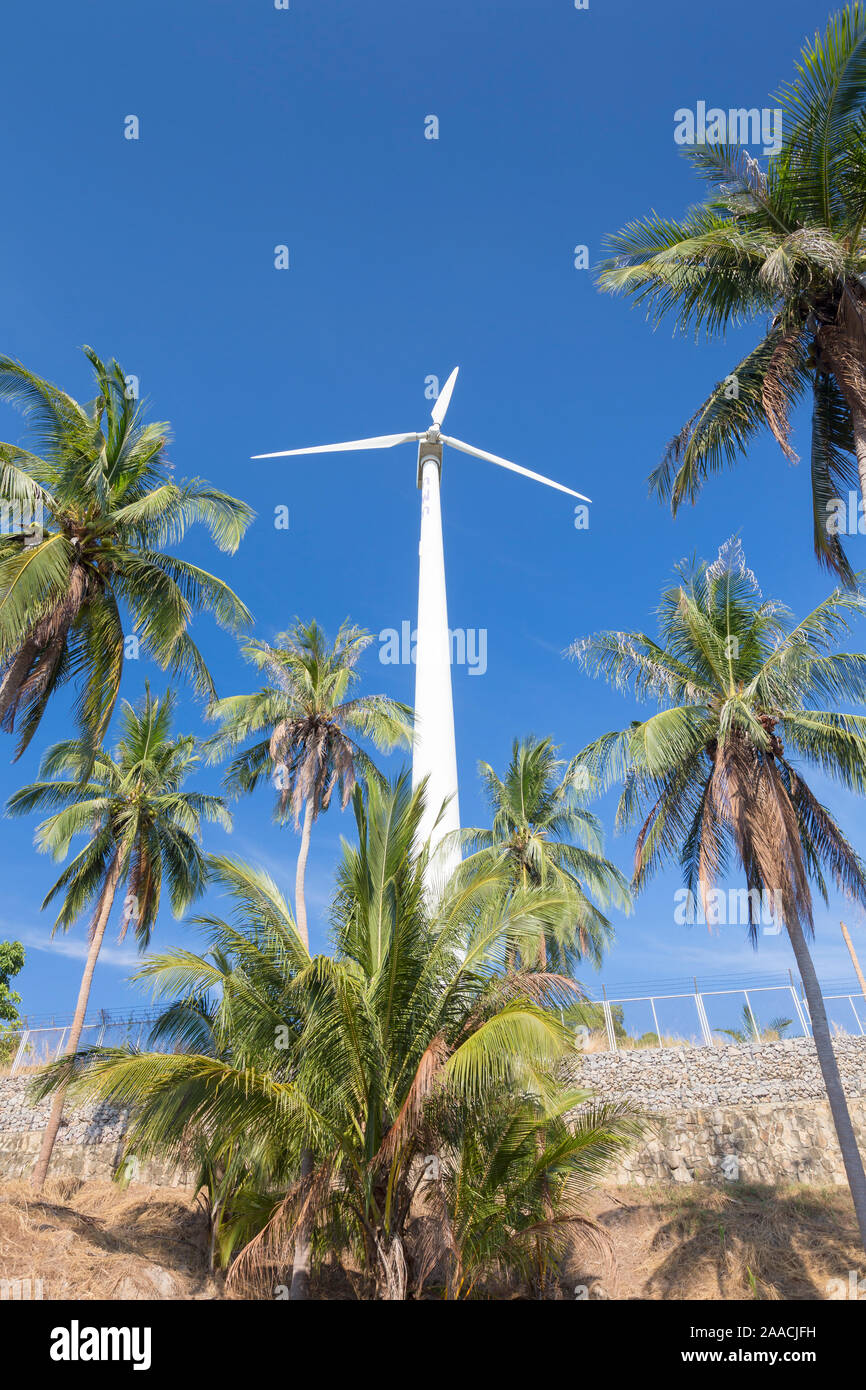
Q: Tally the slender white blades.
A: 3